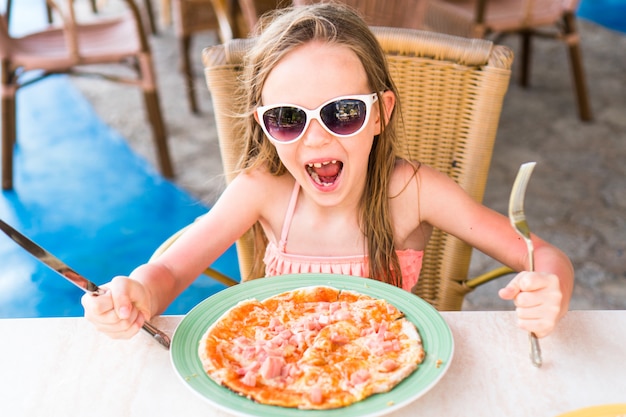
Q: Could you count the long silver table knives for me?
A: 1